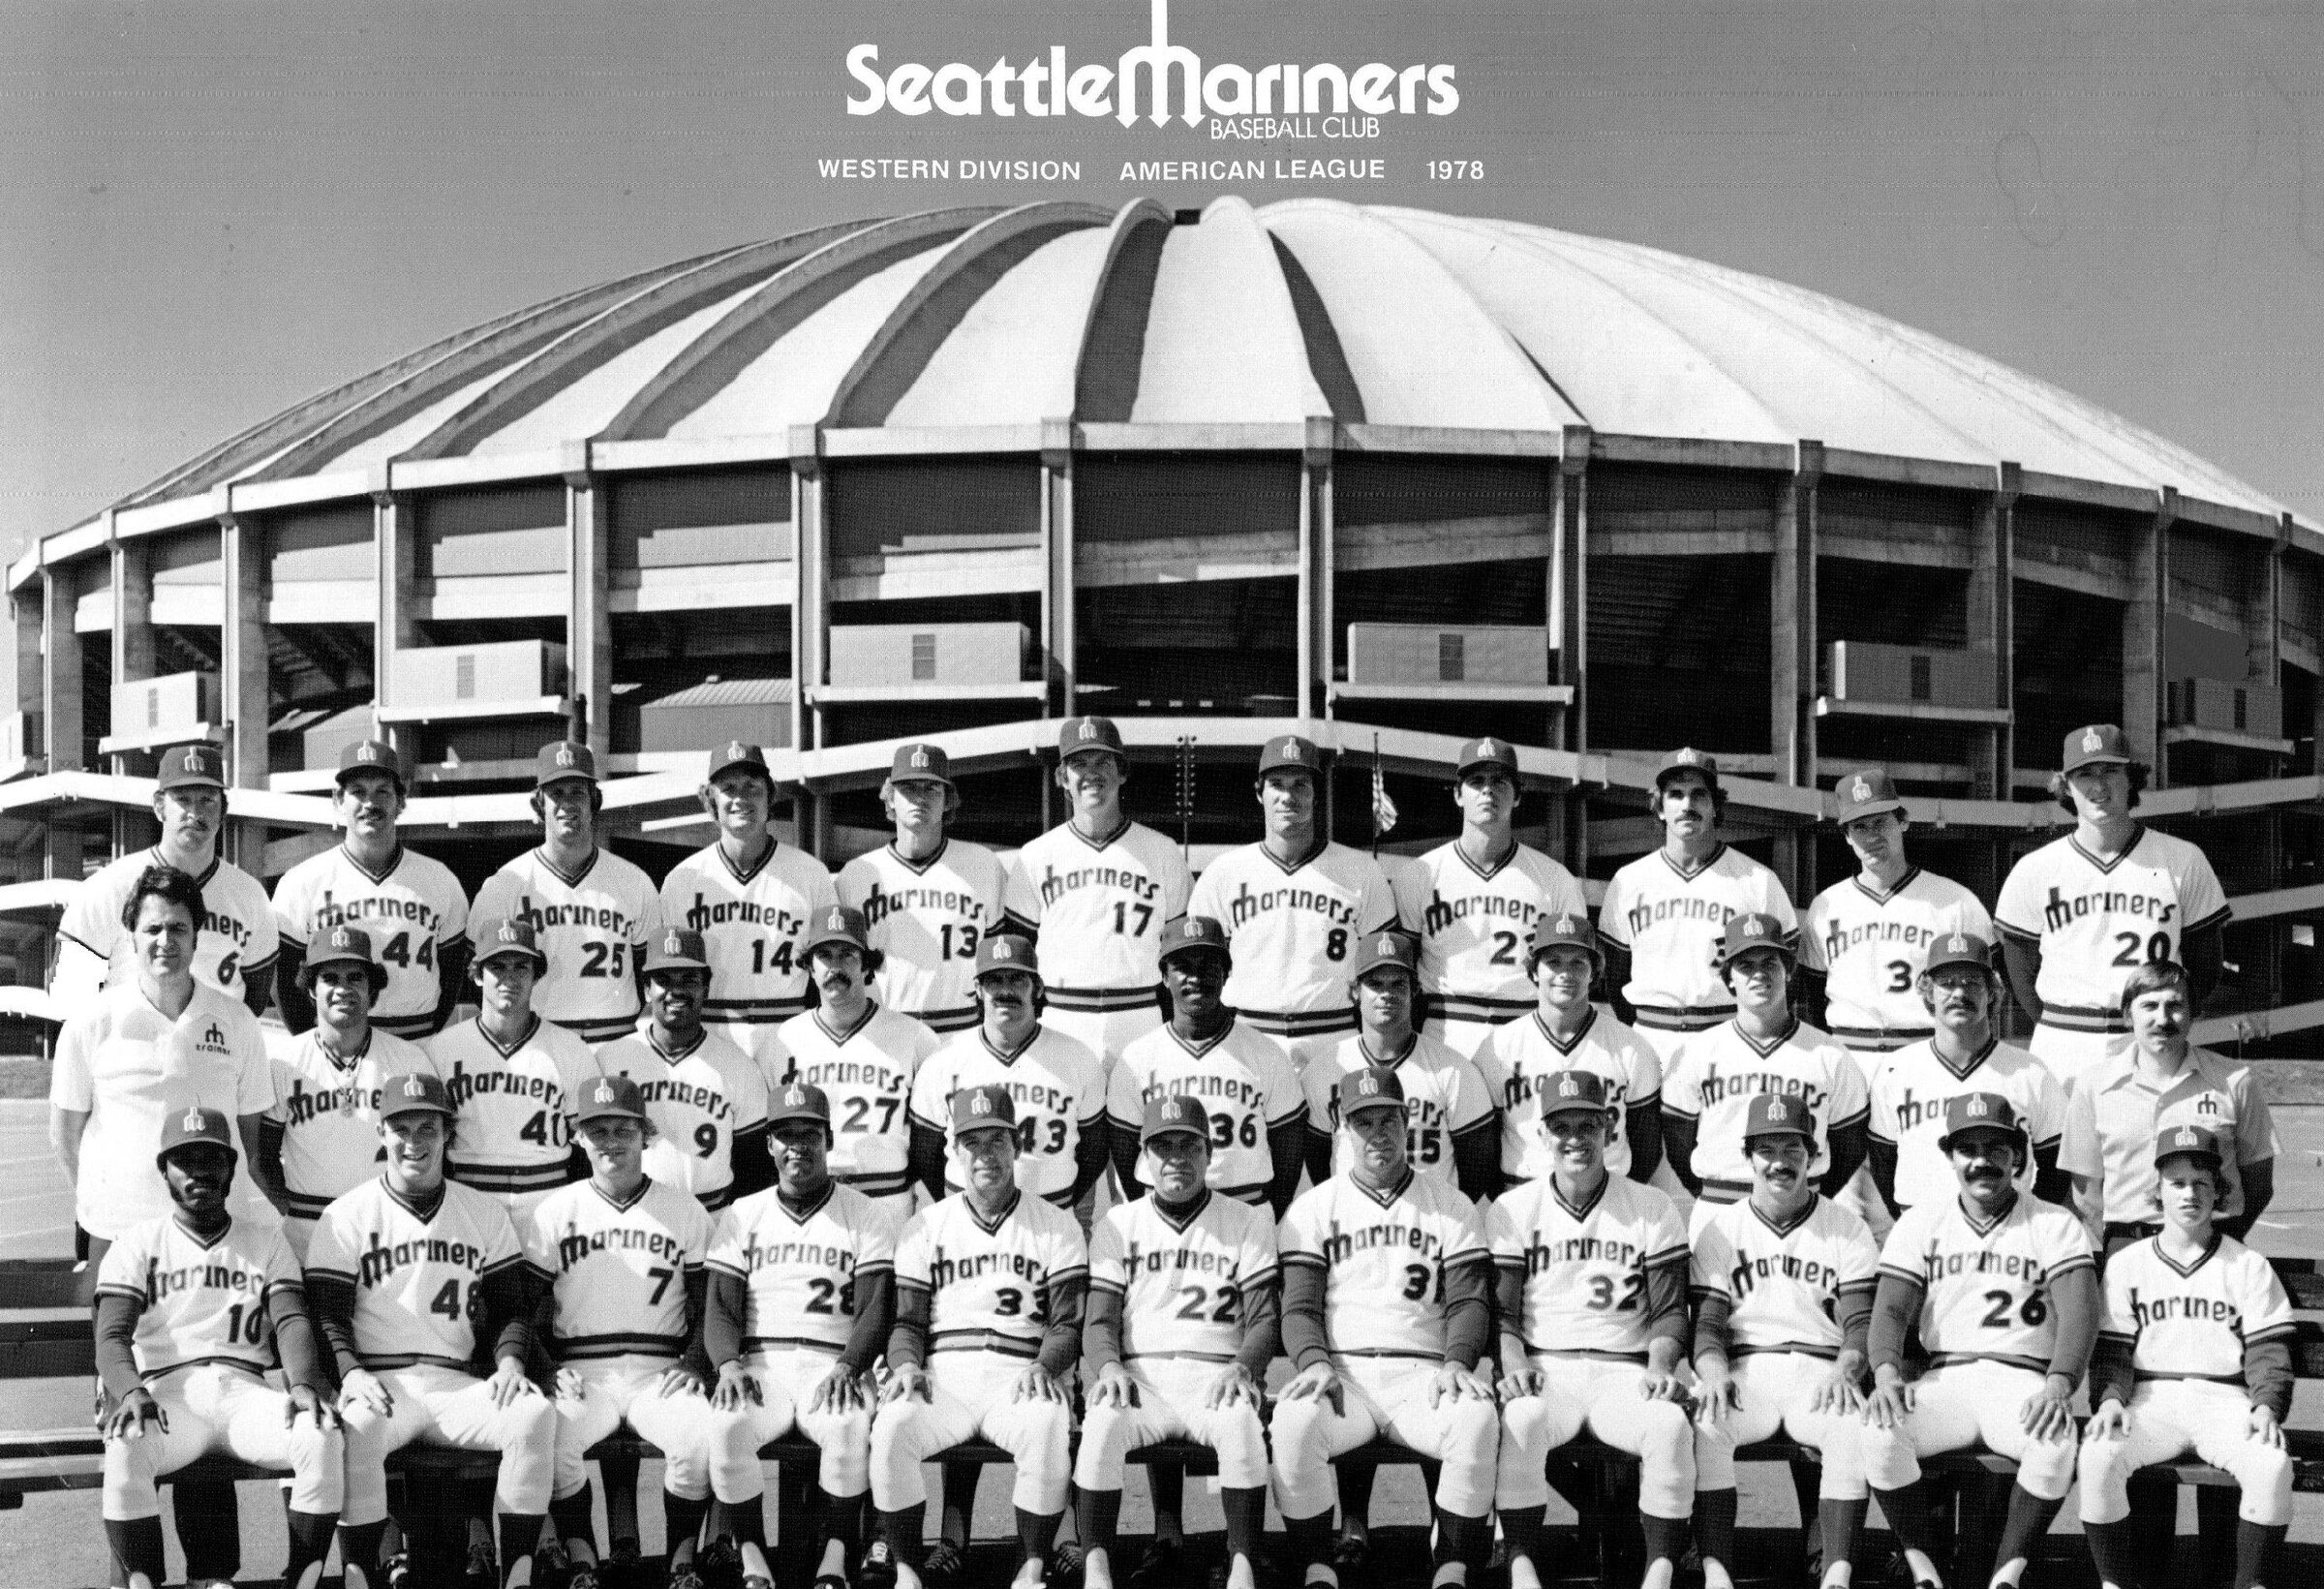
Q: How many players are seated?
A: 11